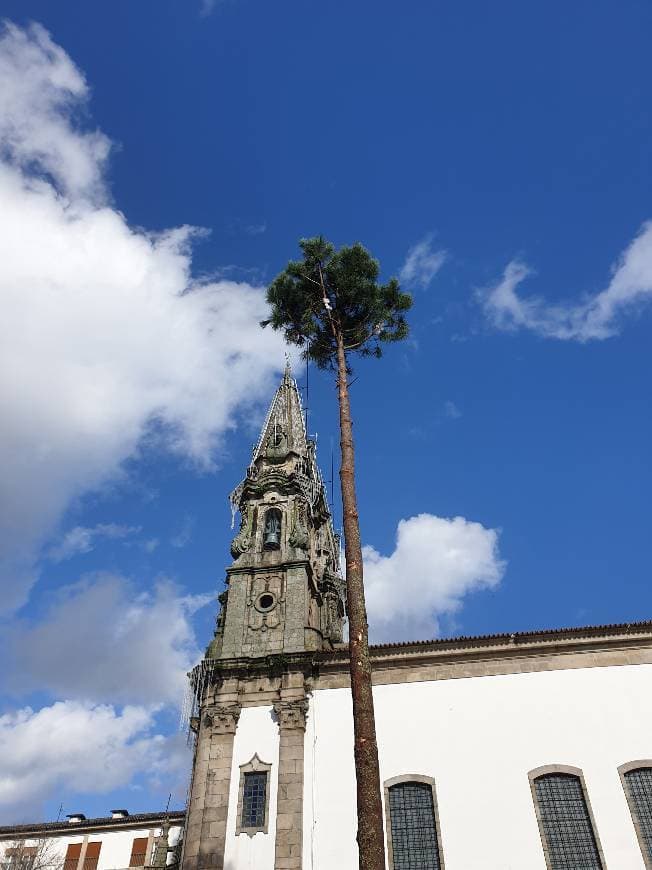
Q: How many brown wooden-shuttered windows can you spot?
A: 3